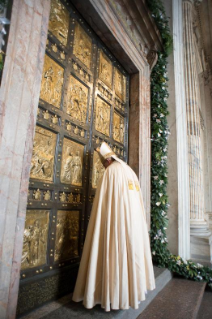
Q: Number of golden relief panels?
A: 13